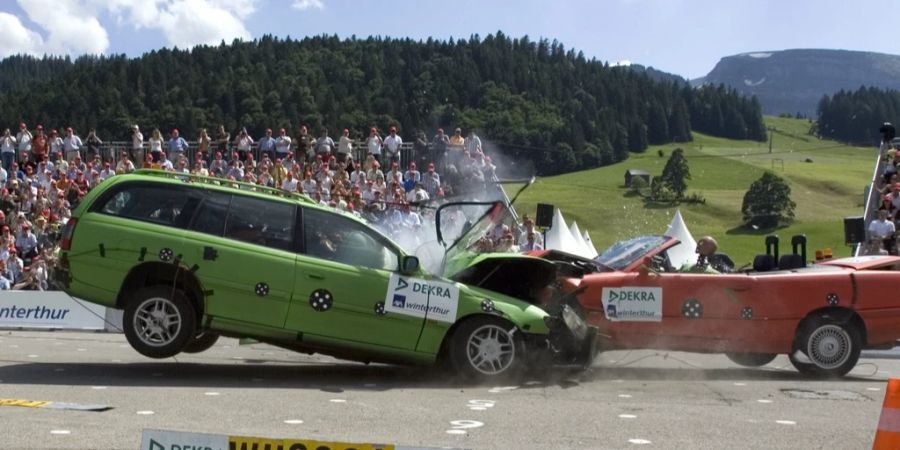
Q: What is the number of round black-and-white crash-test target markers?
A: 8